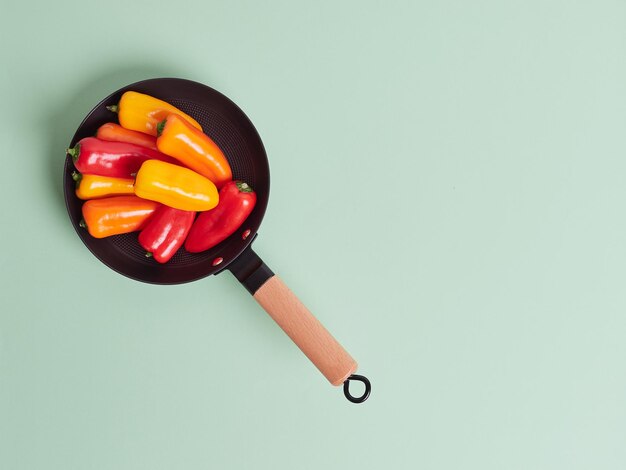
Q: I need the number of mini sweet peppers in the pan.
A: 9